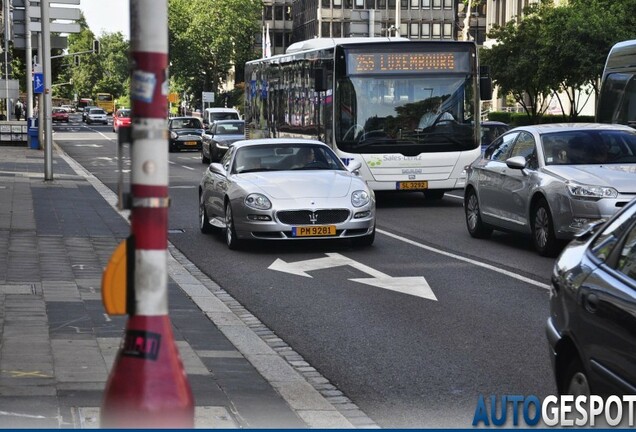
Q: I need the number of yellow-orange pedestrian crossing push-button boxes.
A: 1